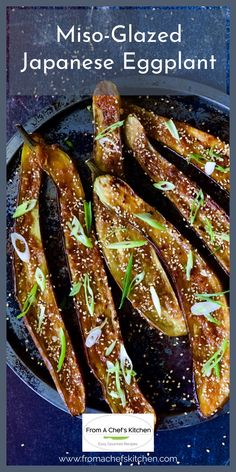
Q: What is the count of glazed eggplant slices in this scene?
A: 7